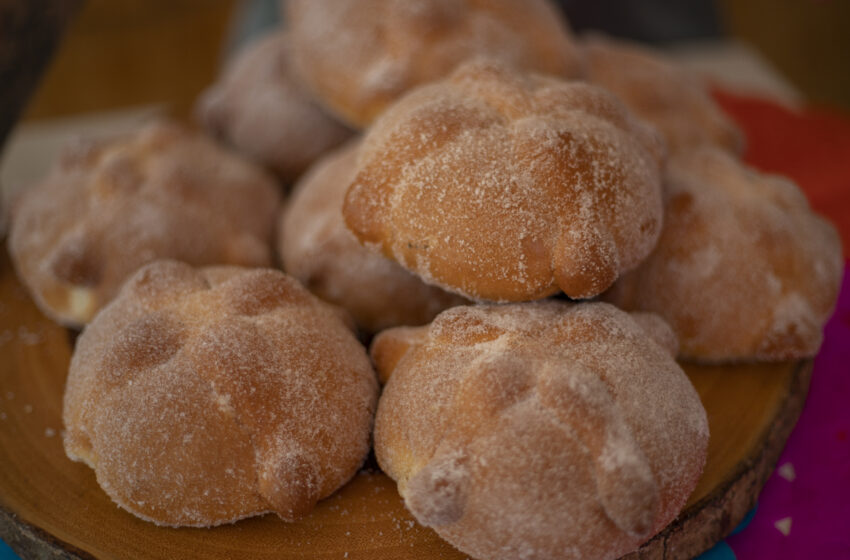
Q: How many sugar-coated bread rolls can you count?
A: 9